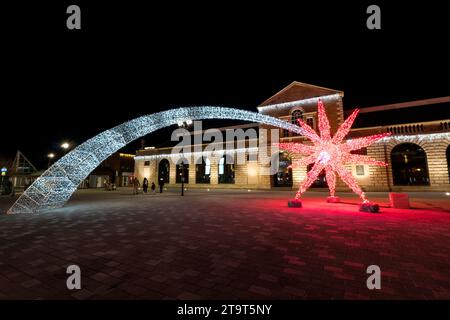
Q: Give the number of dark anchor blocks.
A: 2